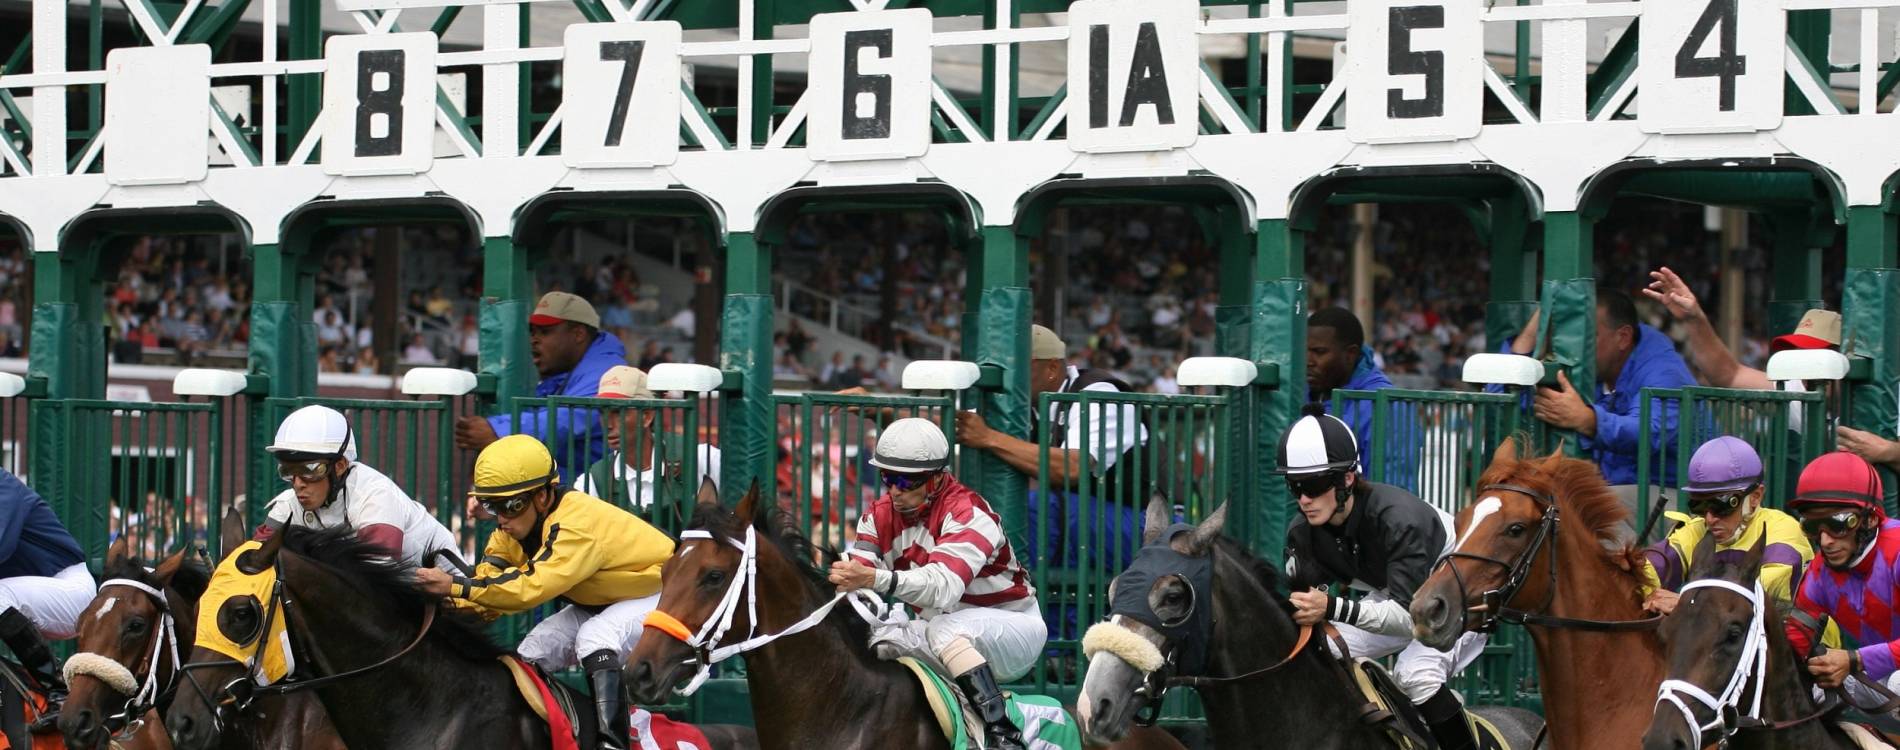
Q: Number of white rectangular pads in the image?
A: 8